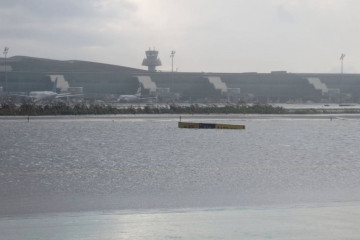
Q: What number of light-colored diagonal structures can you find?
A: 4